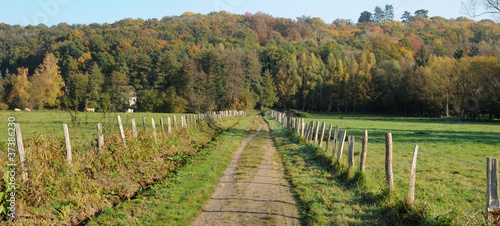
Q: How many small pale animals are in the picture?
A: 4